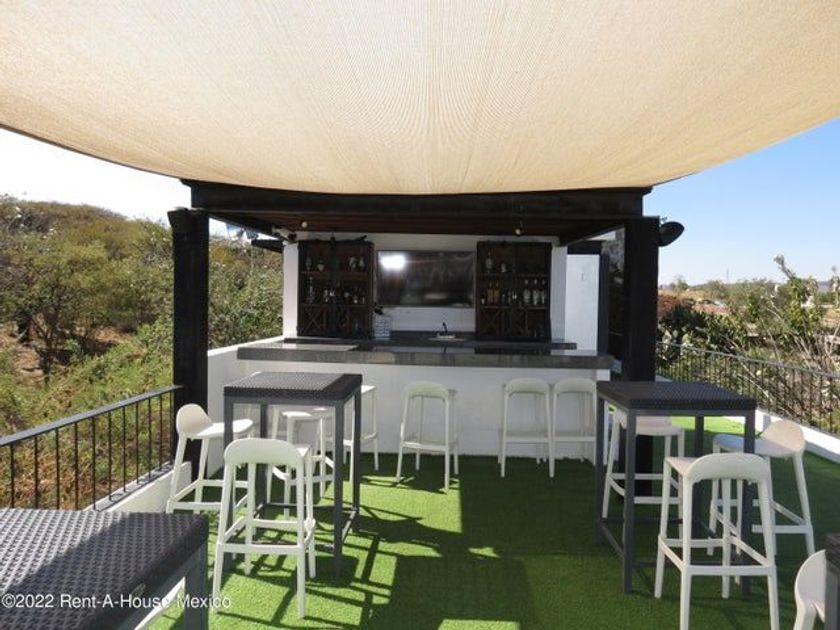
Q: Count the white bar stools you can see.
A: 11